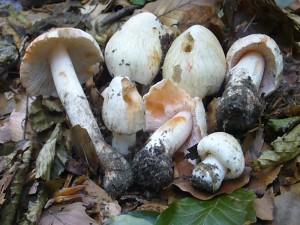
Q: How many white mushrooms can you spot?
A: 7